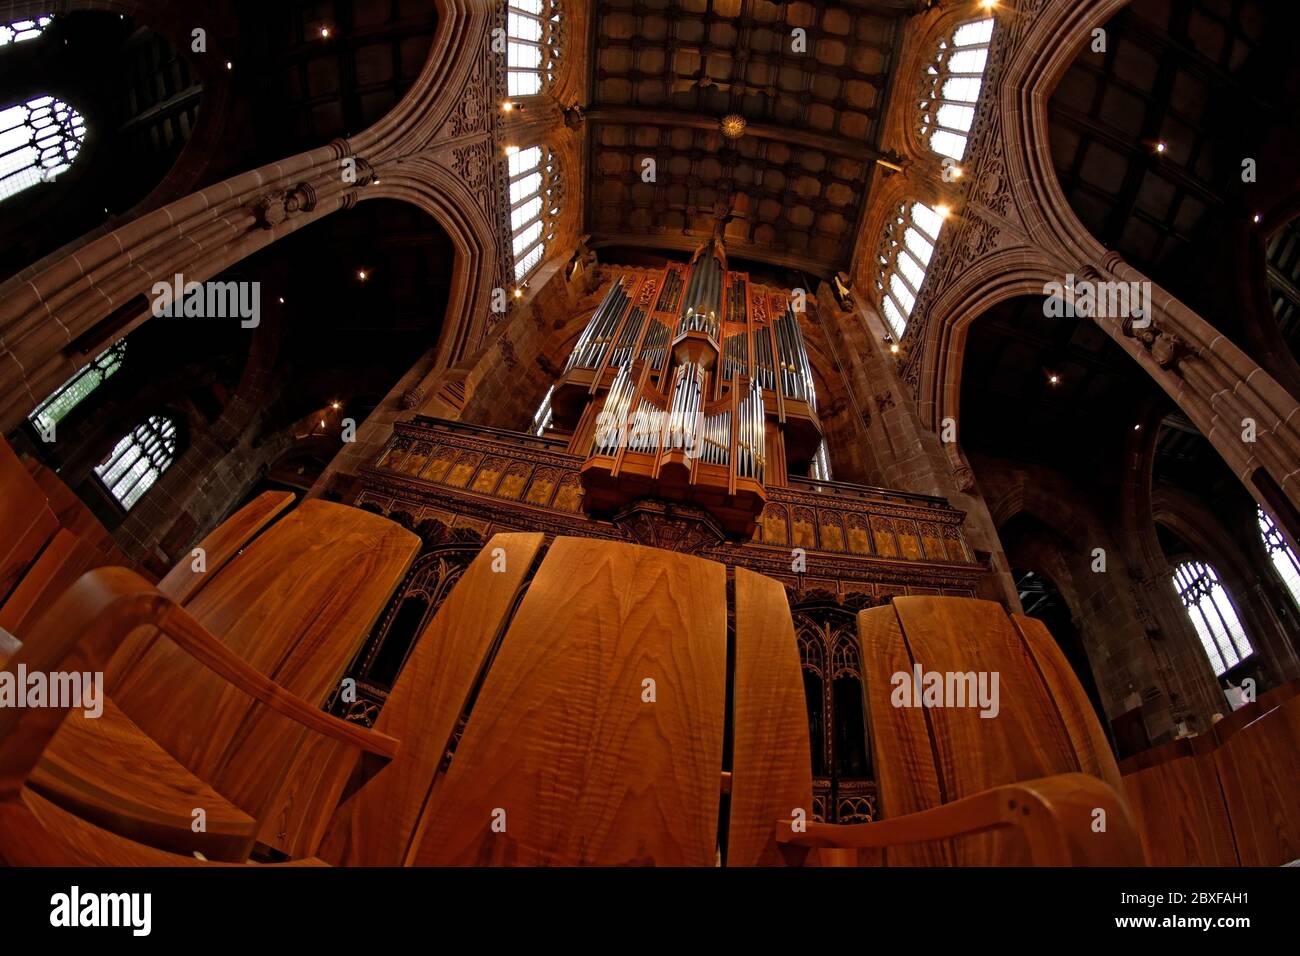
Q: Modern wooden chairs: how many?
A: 3